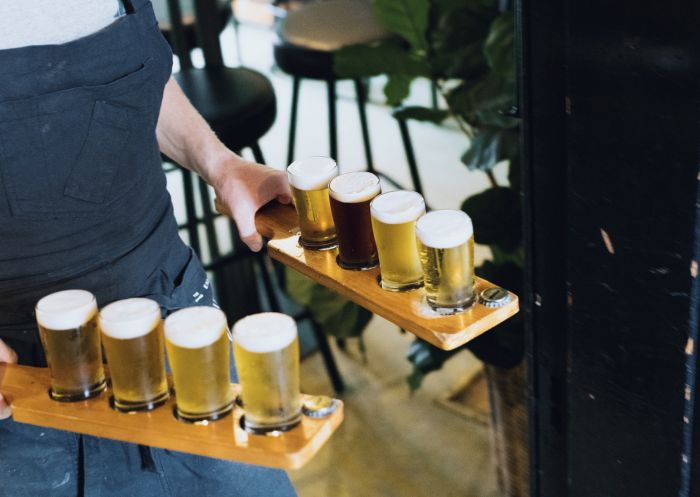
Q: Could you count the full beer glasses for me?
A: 8